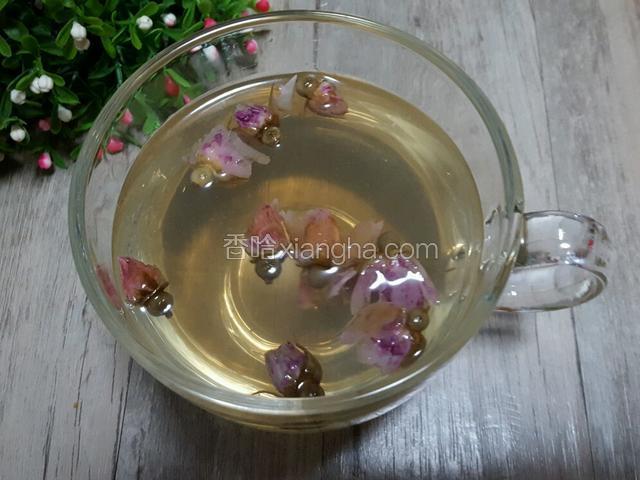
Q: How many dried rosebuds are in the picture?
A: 9